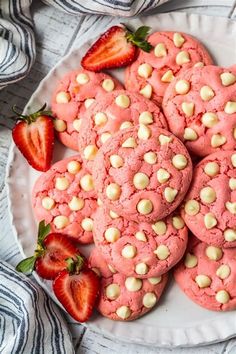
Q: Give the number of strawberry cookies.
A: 10